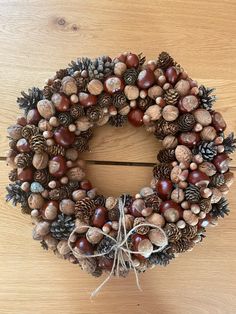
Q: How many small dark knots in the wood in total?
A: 2